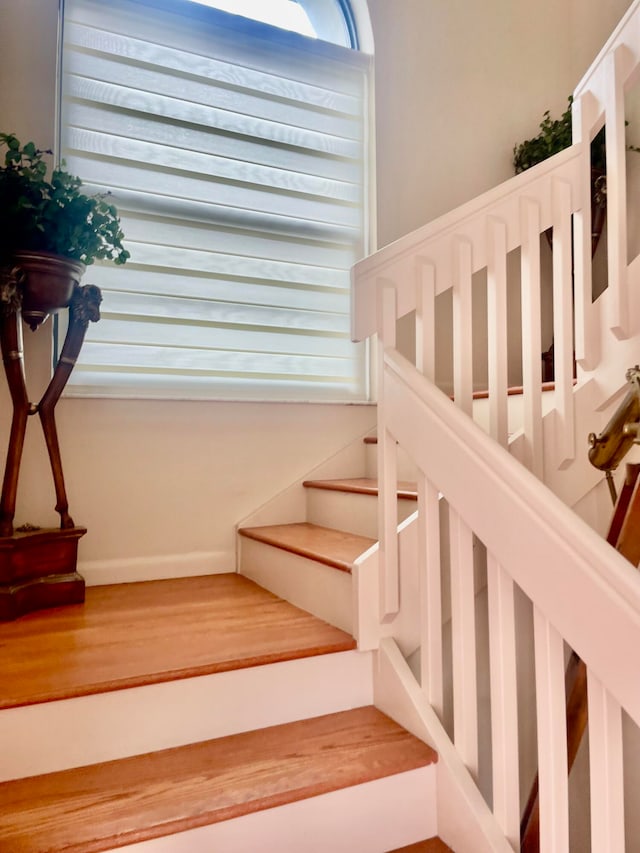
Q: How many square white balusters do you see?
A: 13